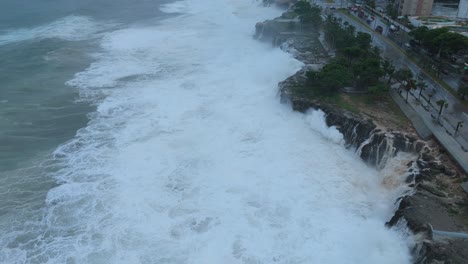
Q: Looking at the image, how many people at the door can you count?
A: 0